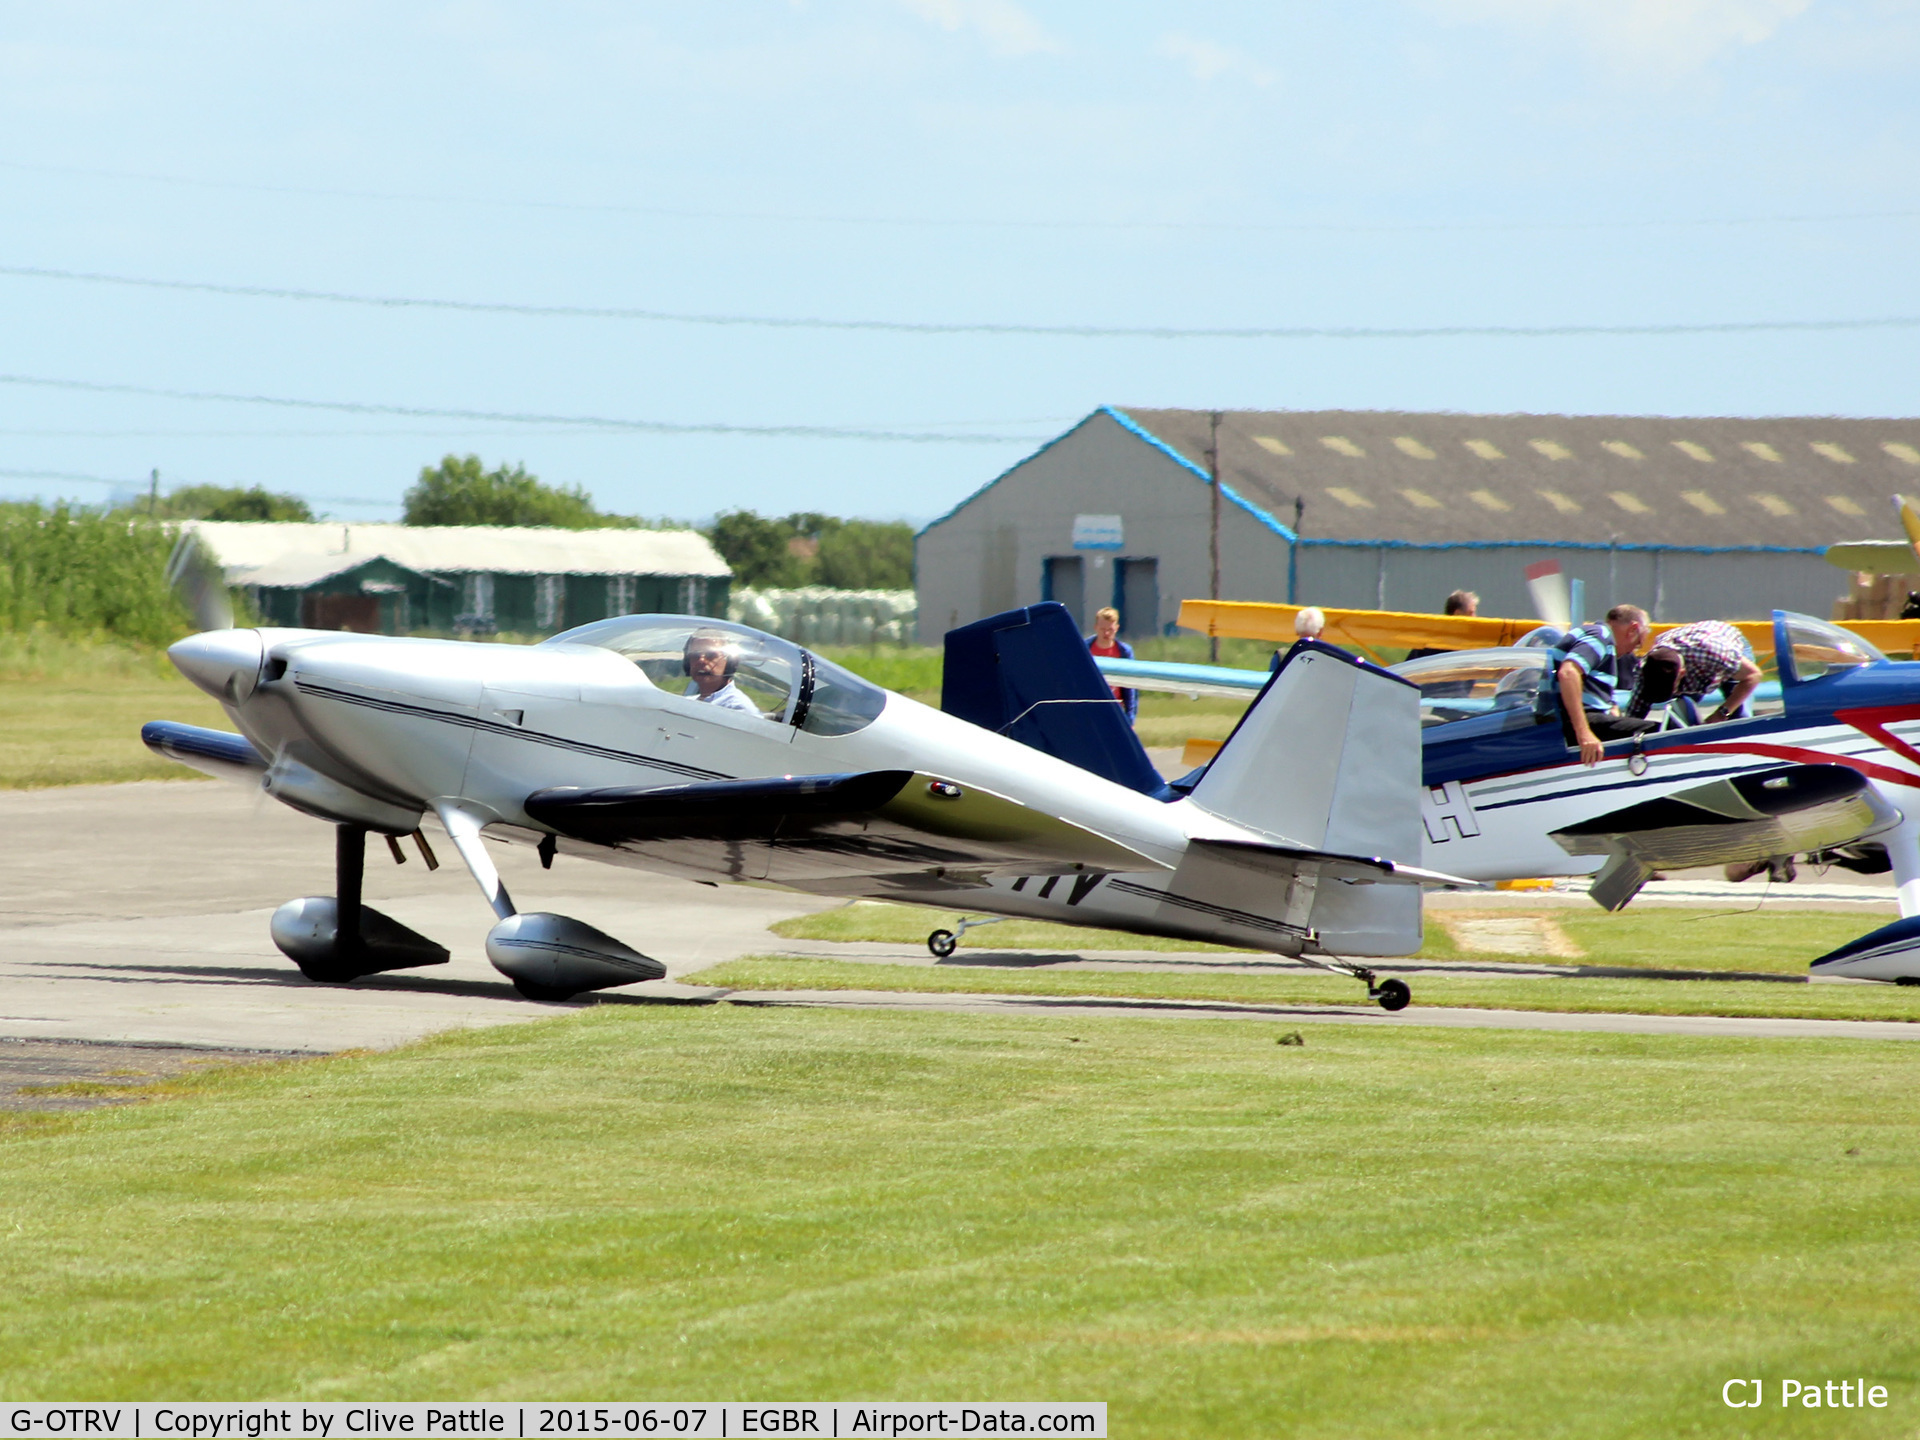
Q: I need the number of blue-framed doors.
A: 2